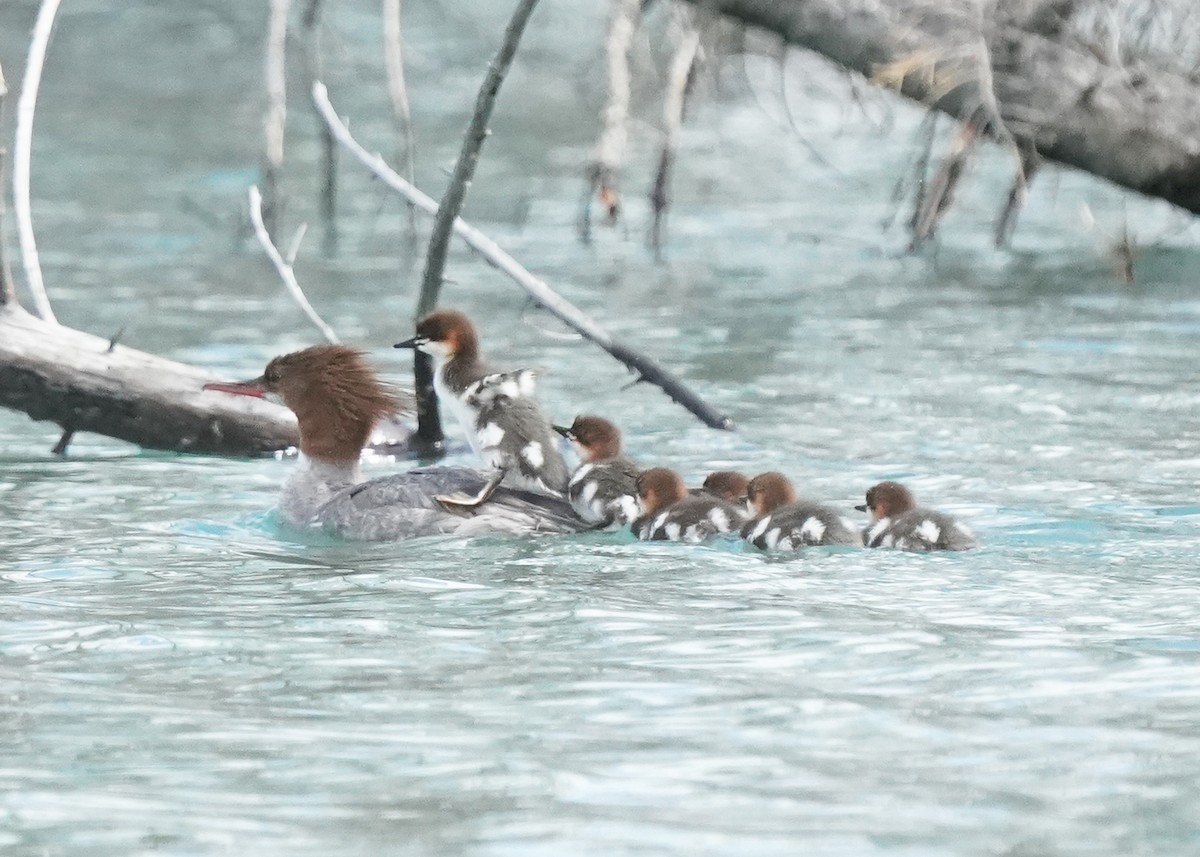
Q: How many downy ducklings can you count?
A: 6